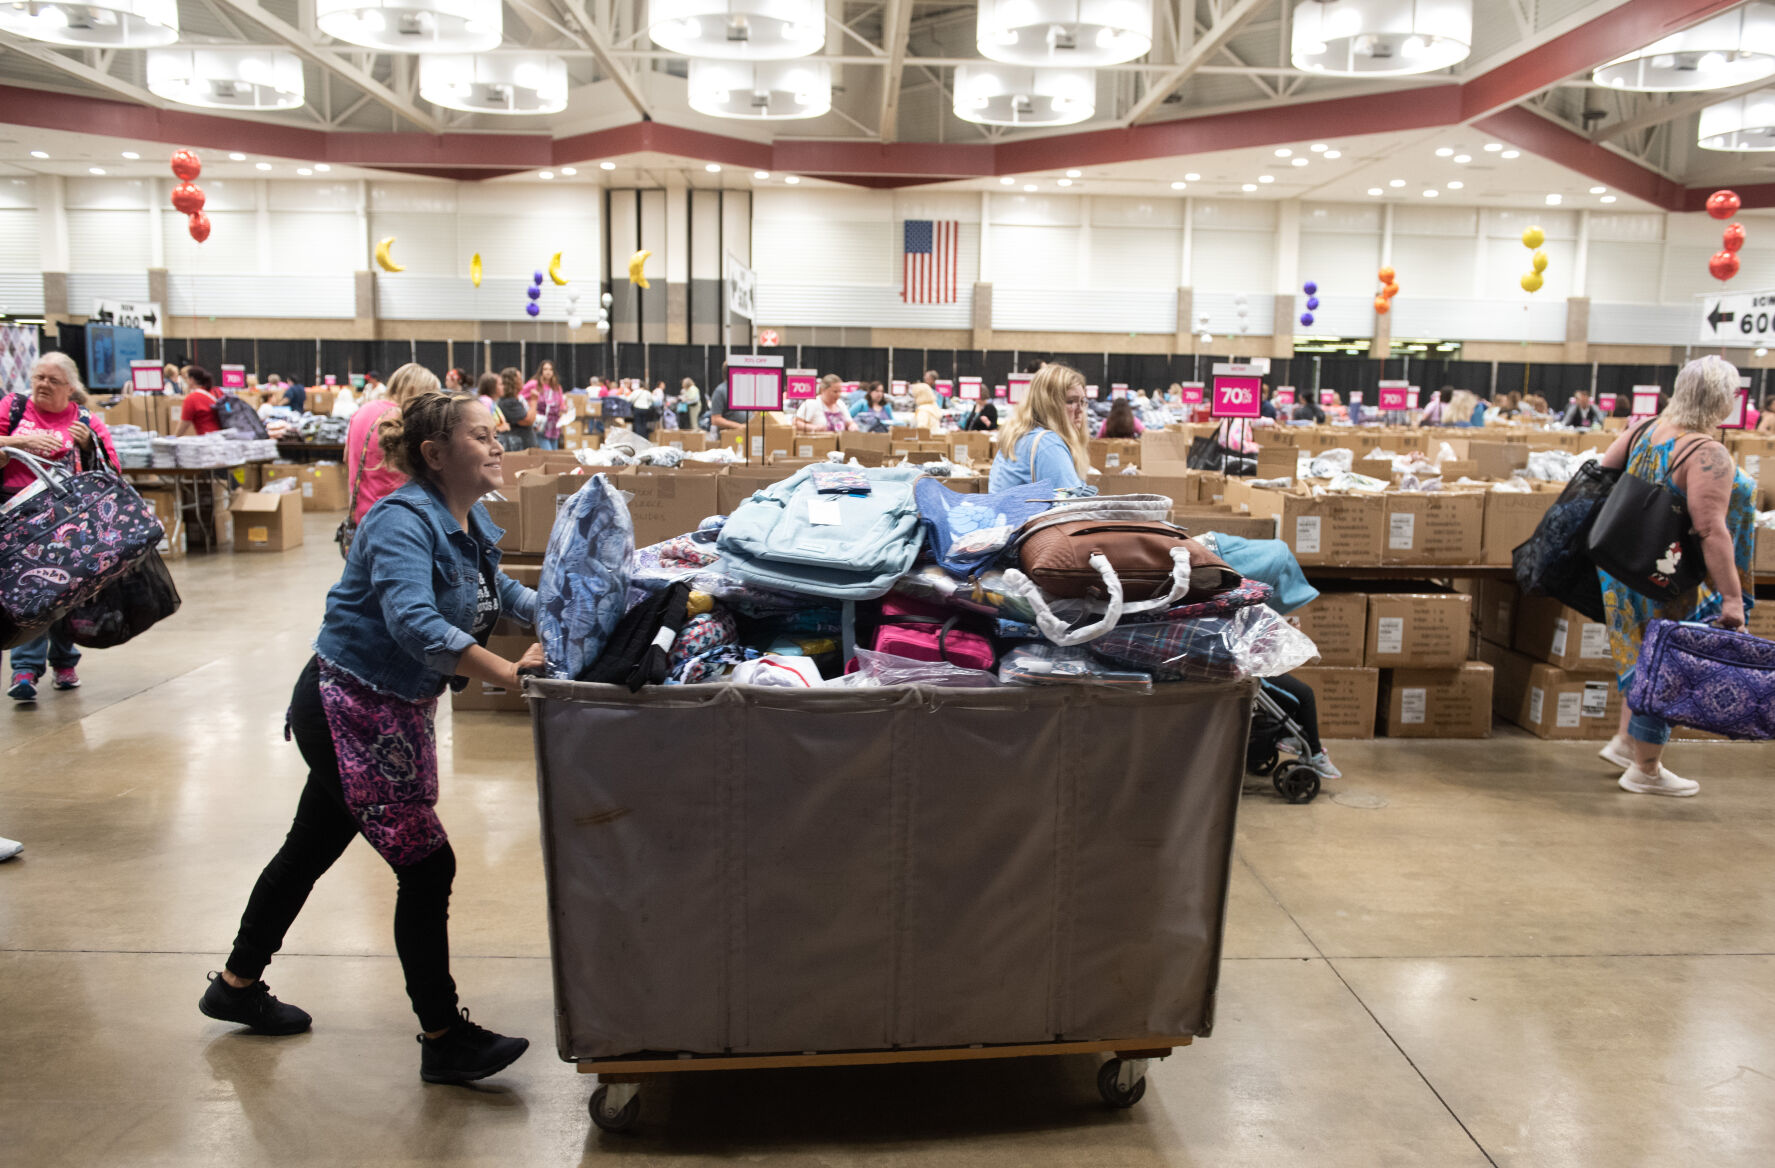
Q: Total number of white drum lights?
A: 11